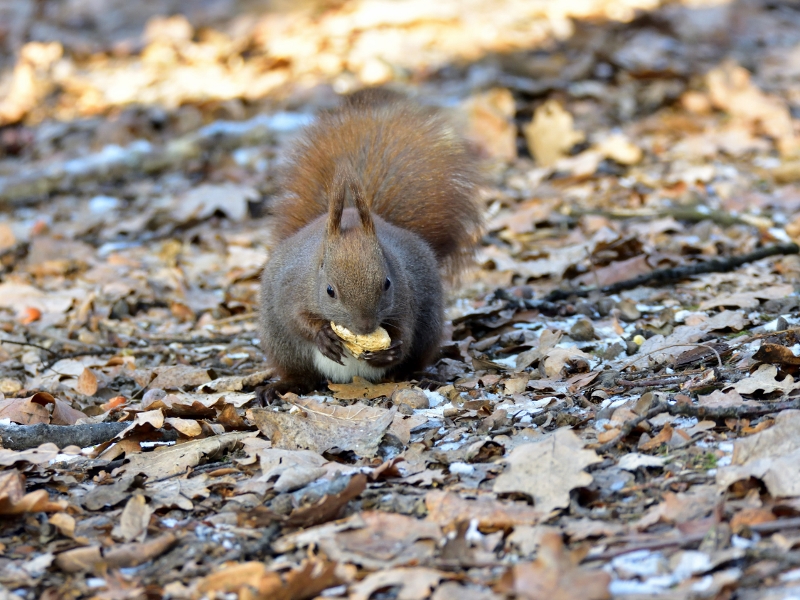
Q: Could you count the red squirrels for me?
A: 1